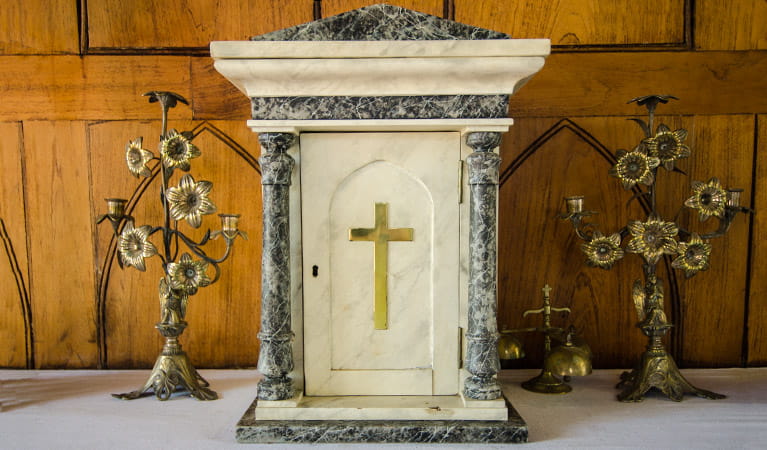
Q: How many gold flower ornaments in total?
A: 11